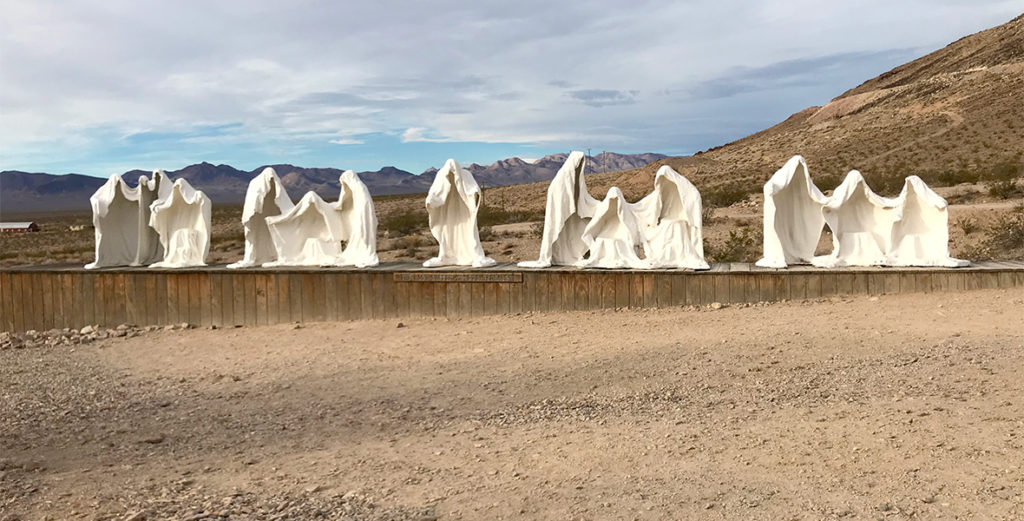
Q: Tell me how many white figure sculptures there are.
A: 13